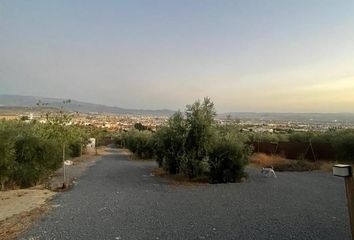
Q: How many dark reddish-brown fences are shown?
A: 1